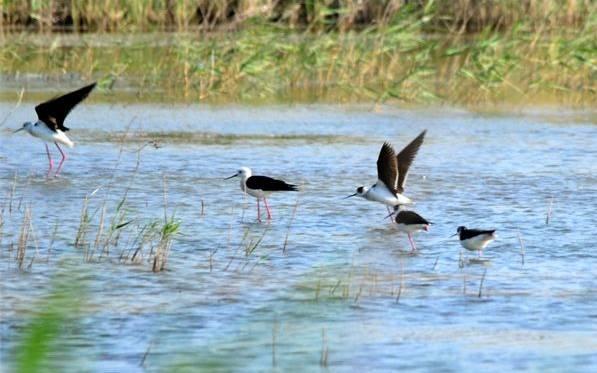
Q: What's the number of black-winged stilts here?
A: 5